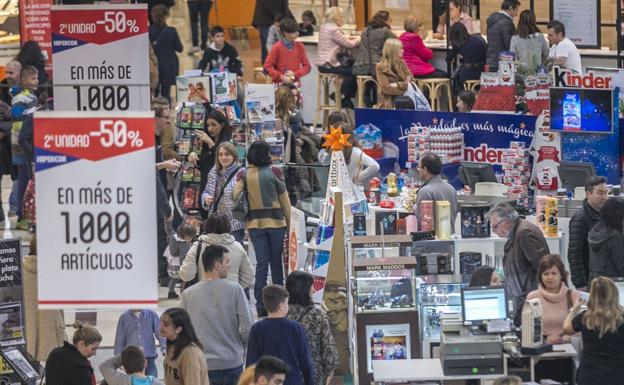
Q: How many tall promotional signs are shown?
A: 2